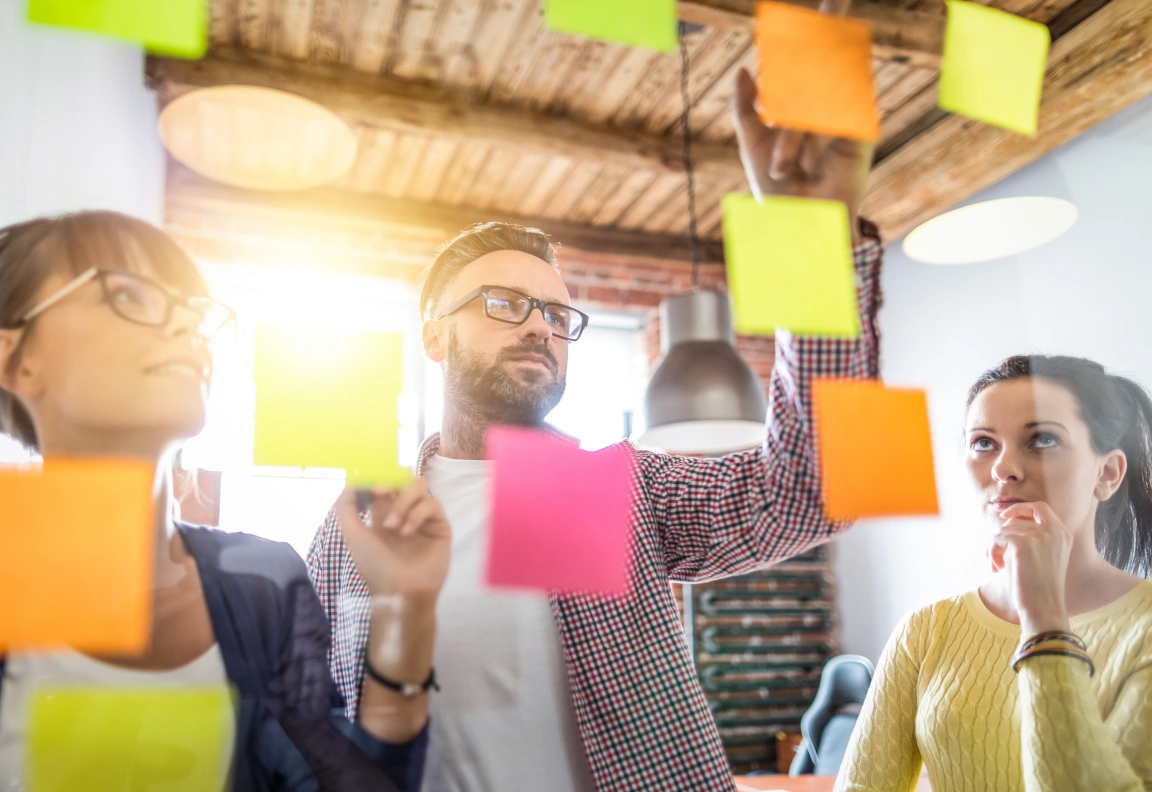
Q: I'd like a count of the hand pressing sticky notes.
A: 2